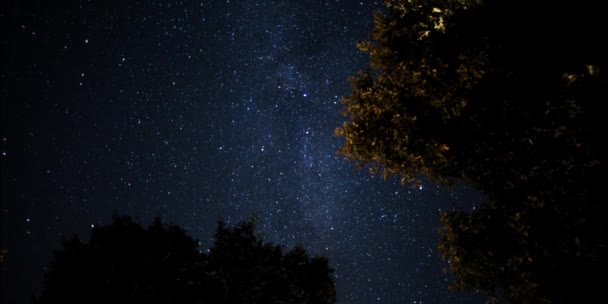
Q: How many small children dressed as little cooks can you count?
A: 0